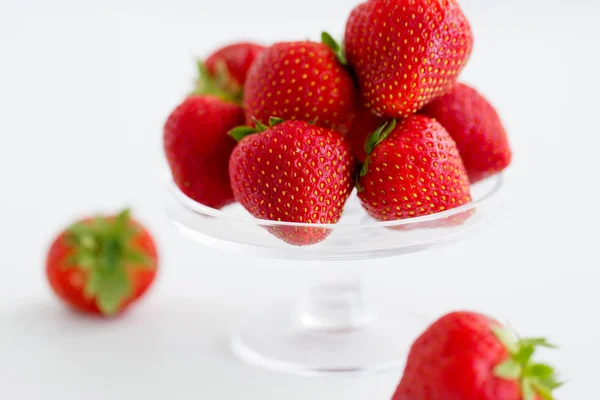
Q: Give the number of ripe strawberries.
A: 10